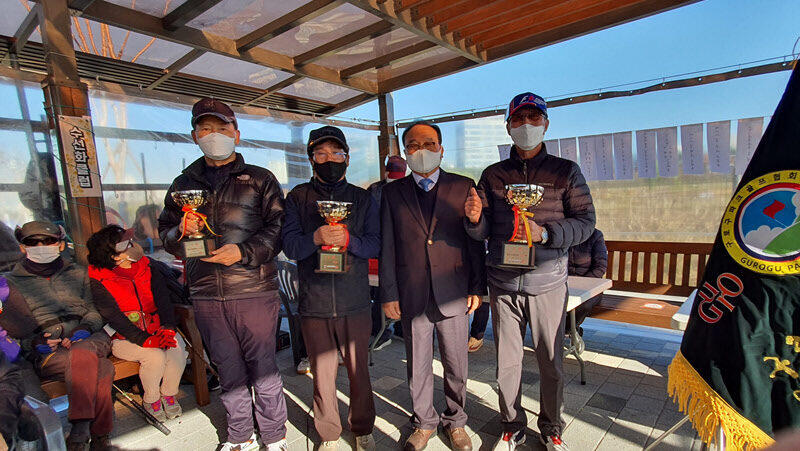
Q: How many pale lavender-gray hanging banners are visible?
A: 11